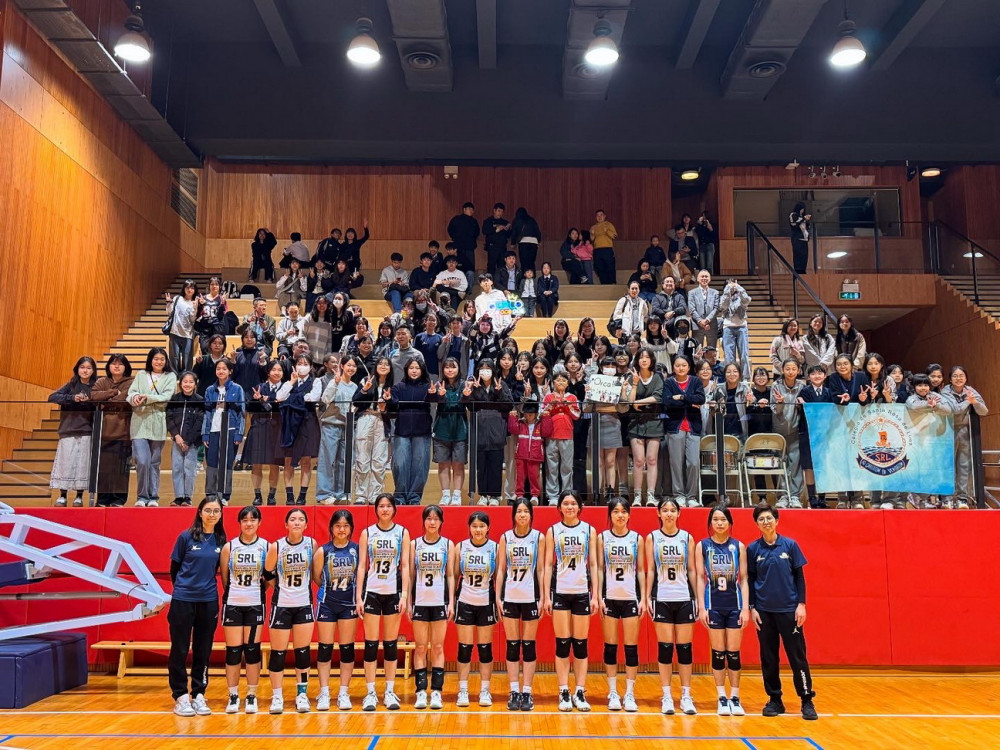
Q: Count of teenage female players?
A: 11